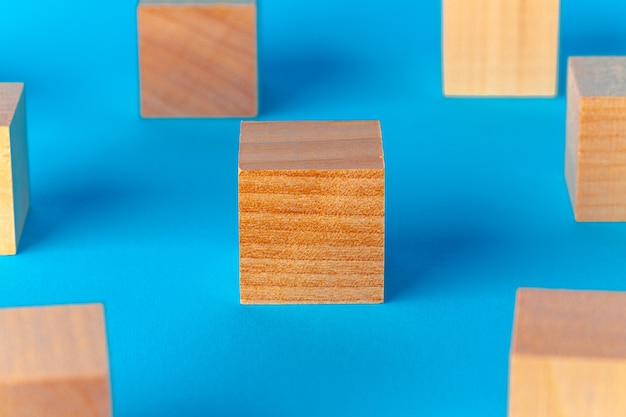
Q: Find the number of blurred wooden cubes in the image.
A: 6